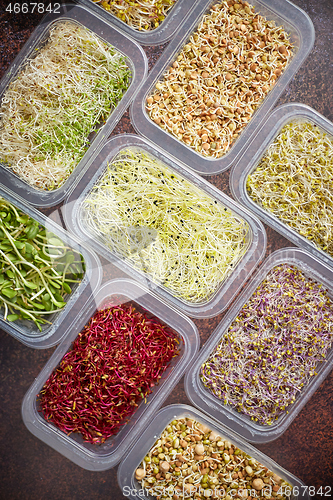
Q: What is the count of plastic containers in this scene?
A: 9